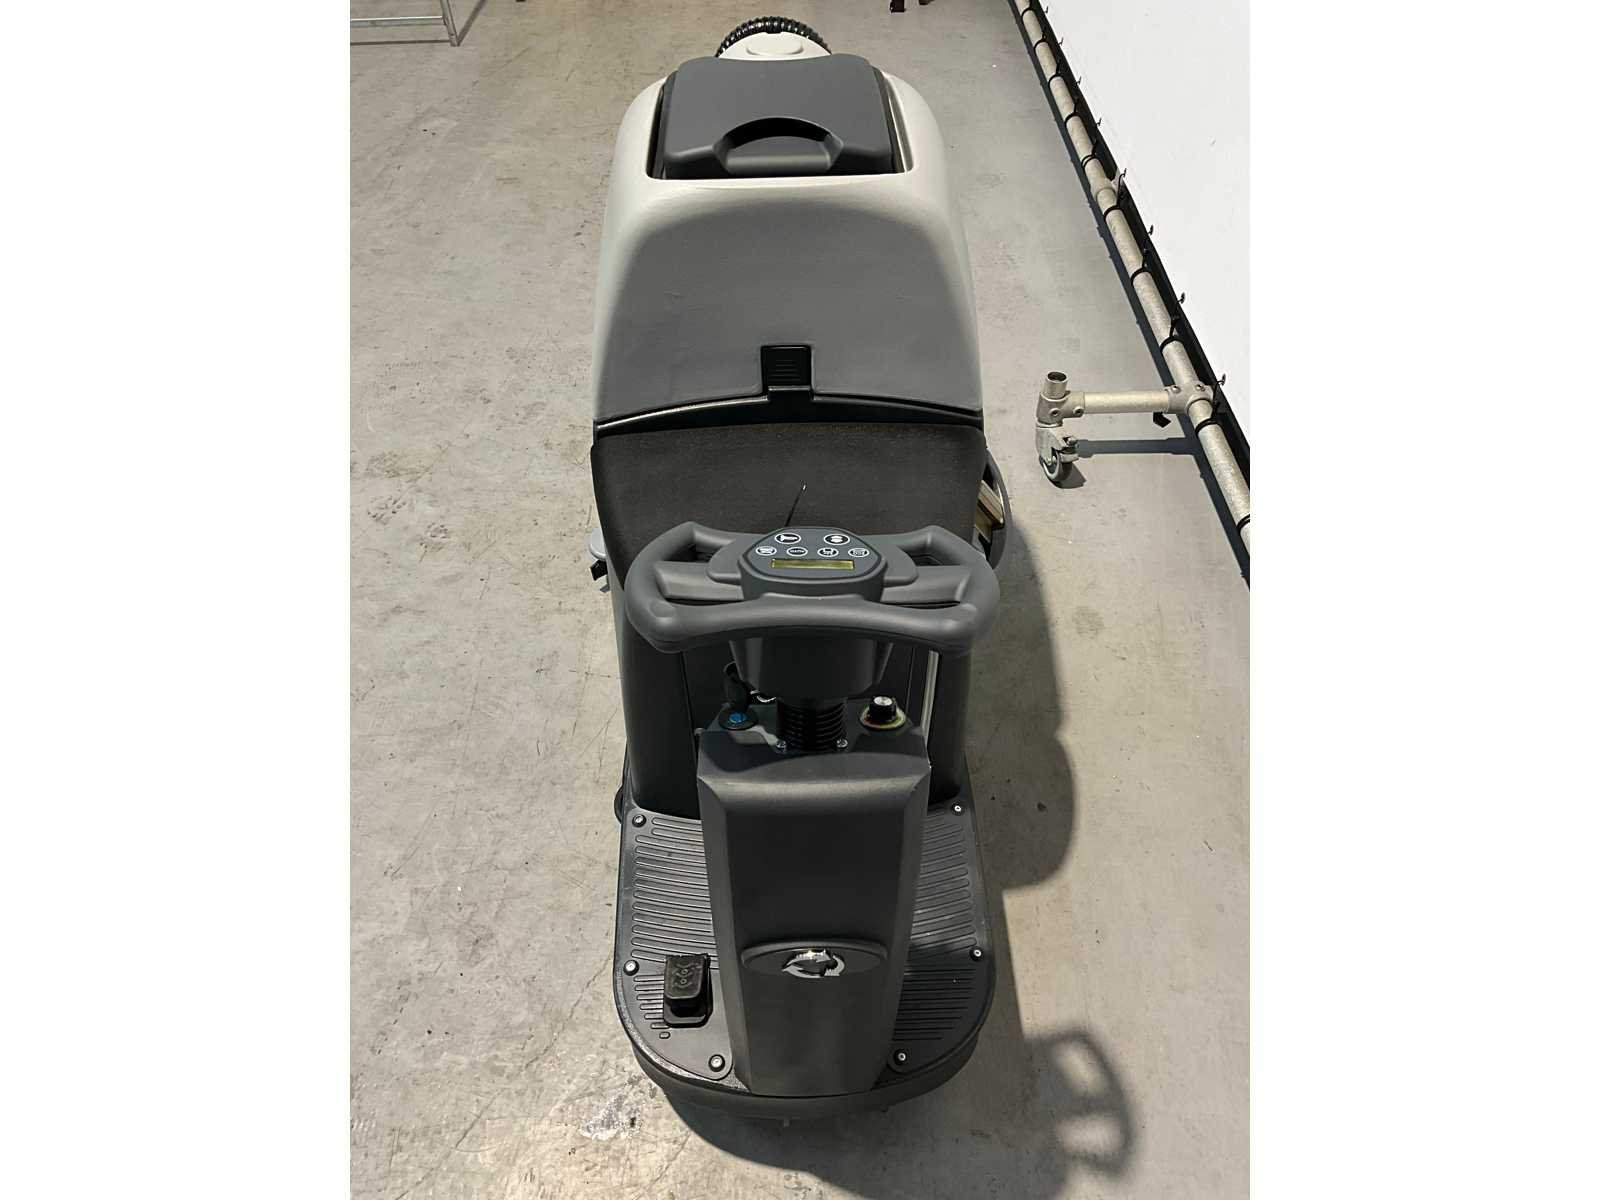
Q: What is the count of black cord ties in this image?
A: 10